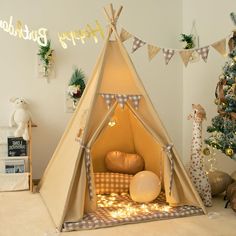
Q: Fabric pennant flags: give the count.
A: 10